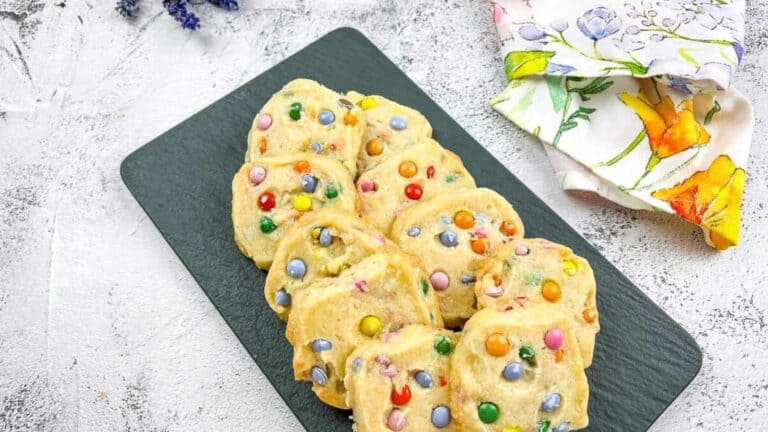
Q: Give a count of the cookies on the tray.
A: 10